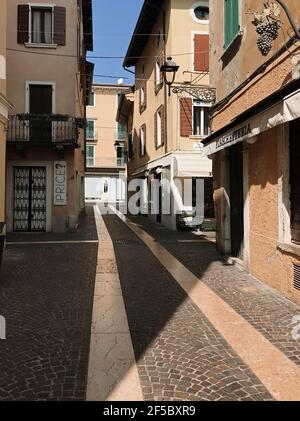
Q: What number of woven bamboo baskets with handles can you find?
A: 0